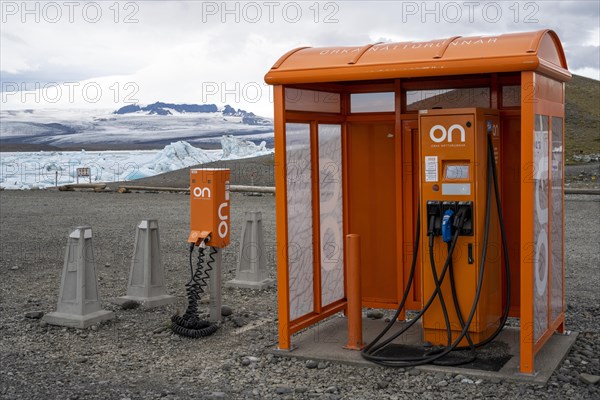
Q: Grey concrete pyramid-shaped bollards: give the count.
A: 3